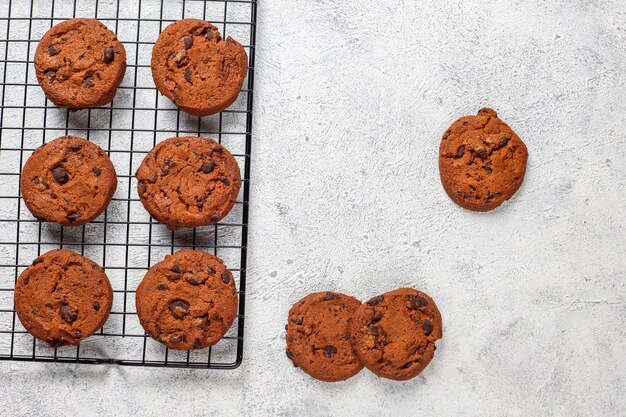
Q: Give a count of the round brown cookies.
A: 9